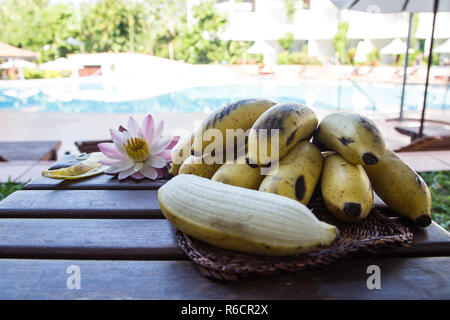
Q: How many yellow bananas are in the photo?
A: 10